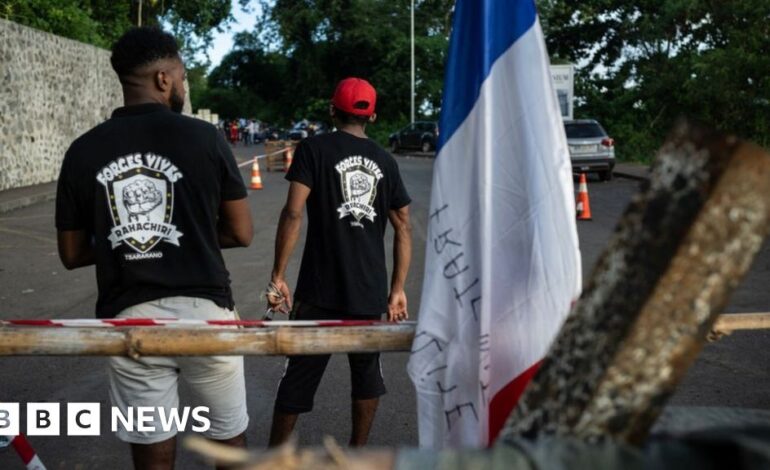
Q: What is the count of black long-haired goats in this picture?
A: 0